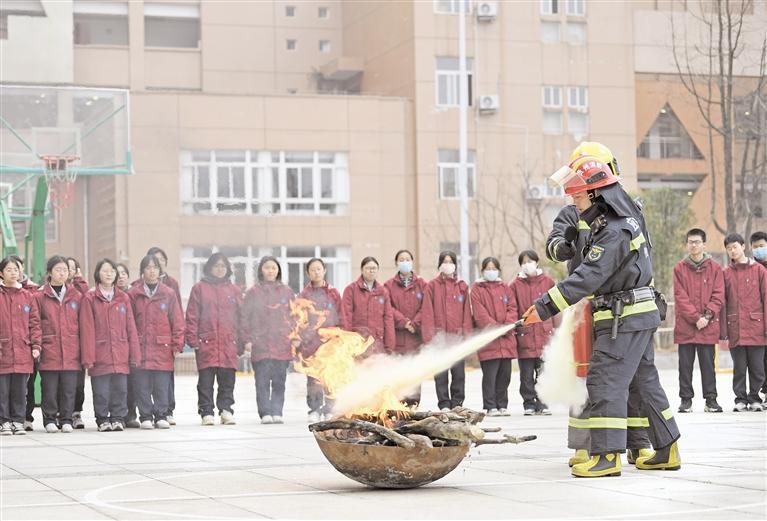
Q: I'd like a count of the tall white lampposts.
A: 1